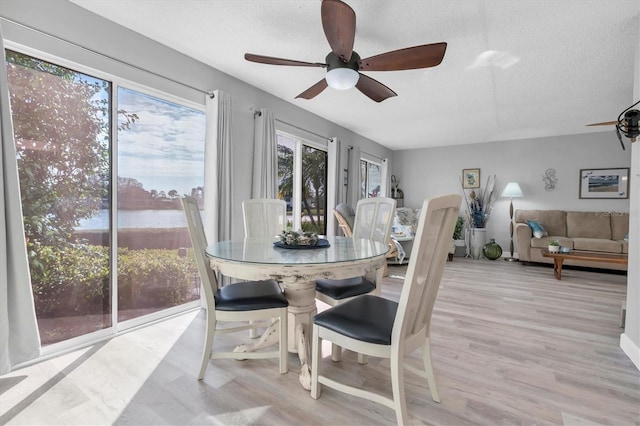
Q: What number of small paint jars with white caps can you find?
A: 0